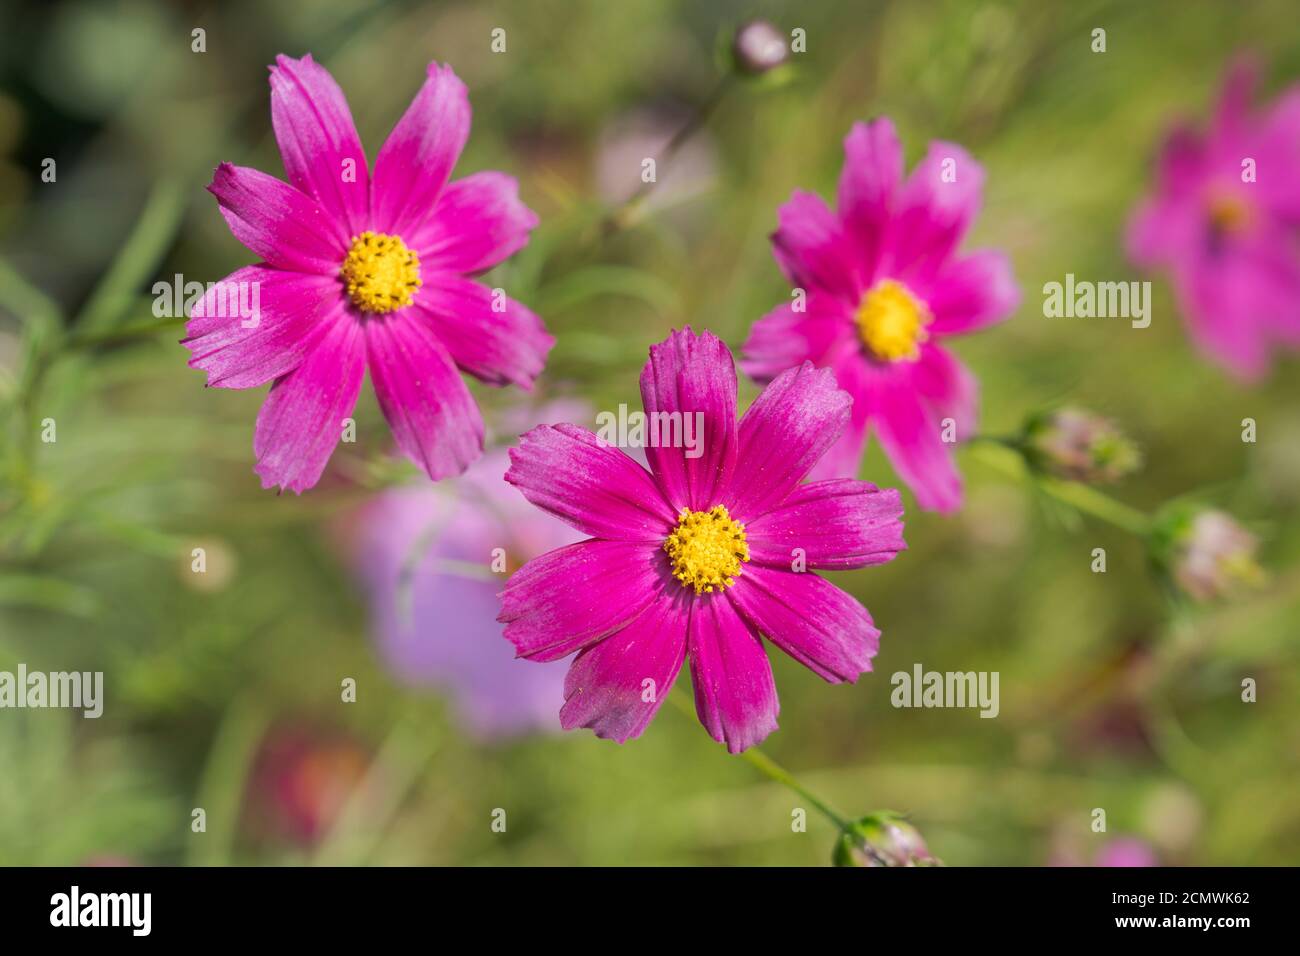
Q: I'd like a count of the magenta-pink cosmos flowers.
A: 4